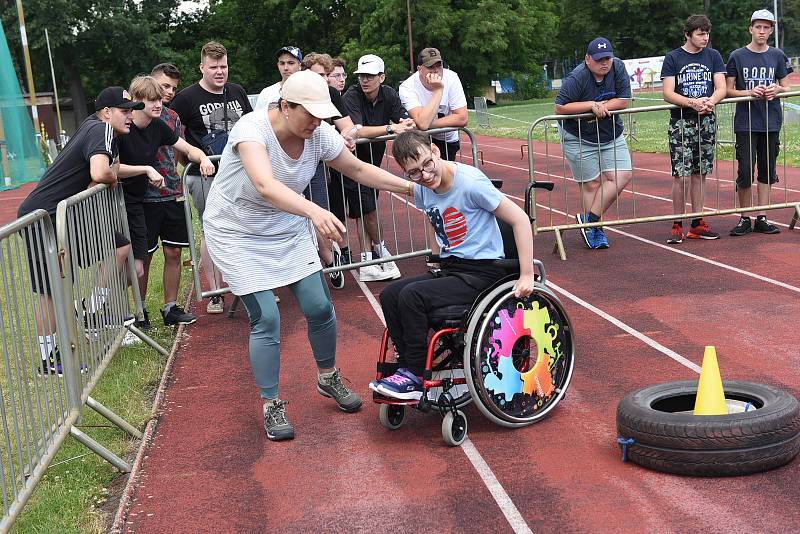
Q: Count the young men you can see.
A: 13